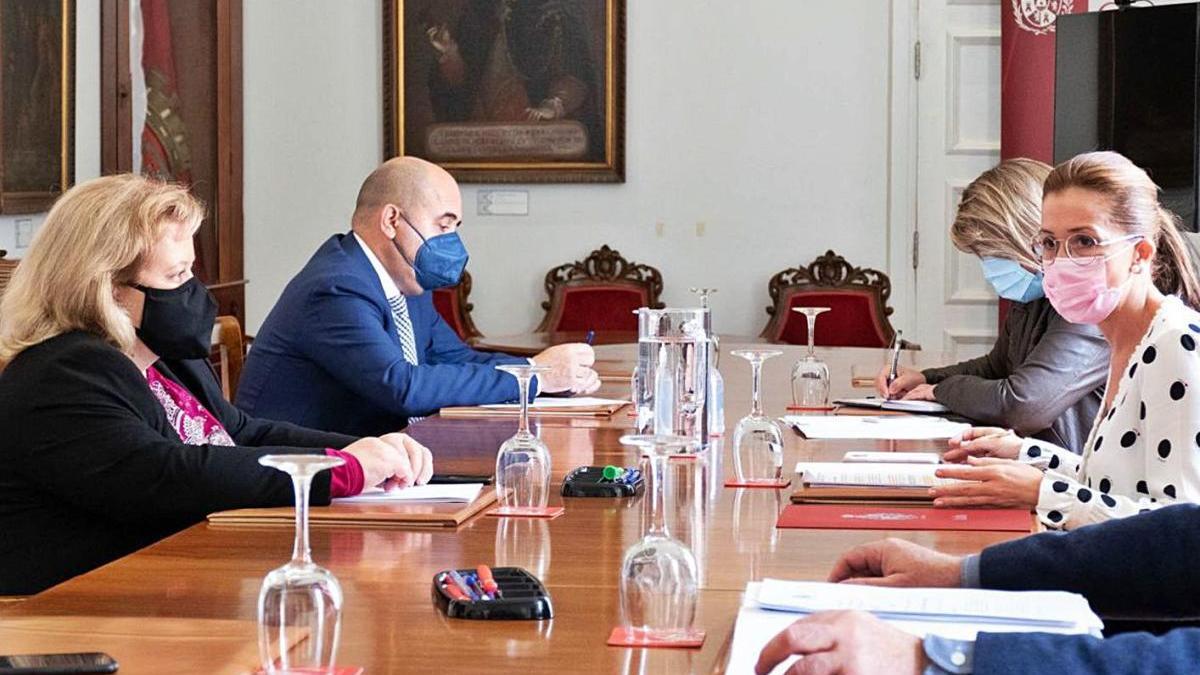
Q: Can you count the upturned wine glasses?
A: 6